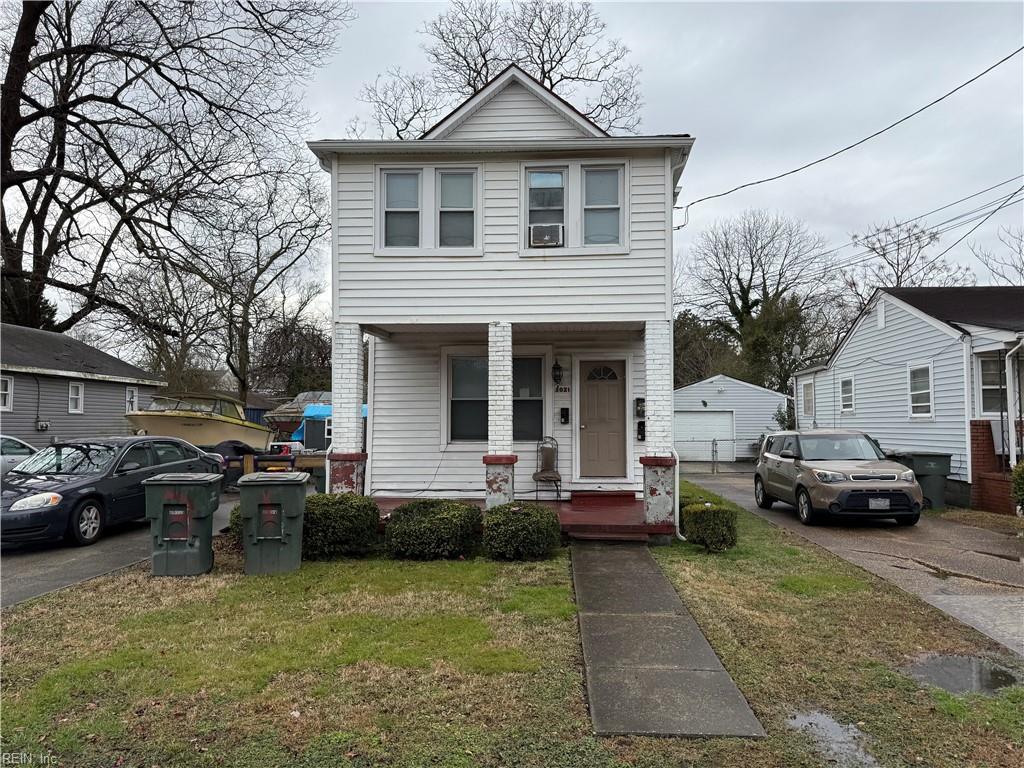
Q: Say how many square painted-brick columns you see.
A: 3